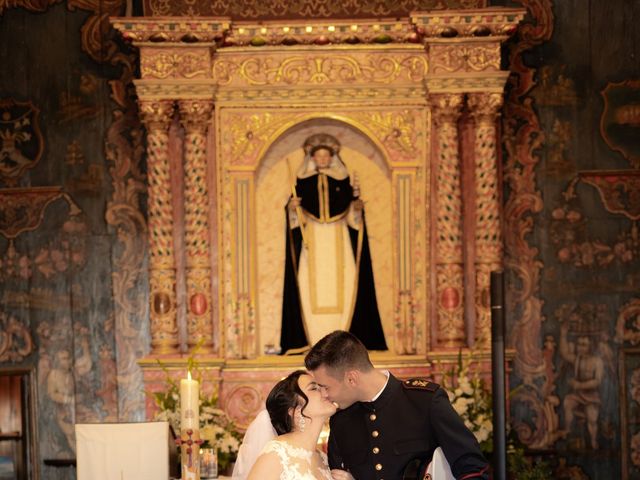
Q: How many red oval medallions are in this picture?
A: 2